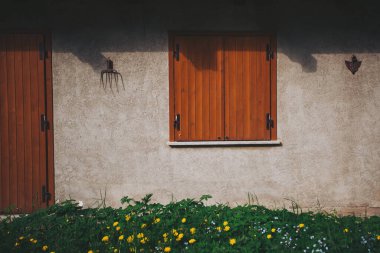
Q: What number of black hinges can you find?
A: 7